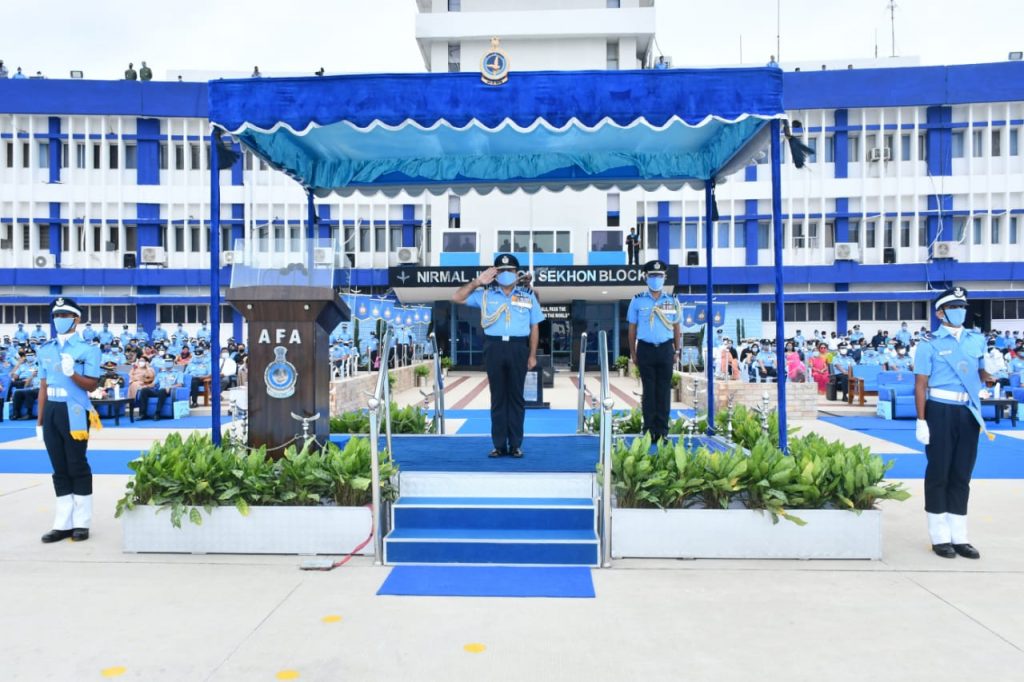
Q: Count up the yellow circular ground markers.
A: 4